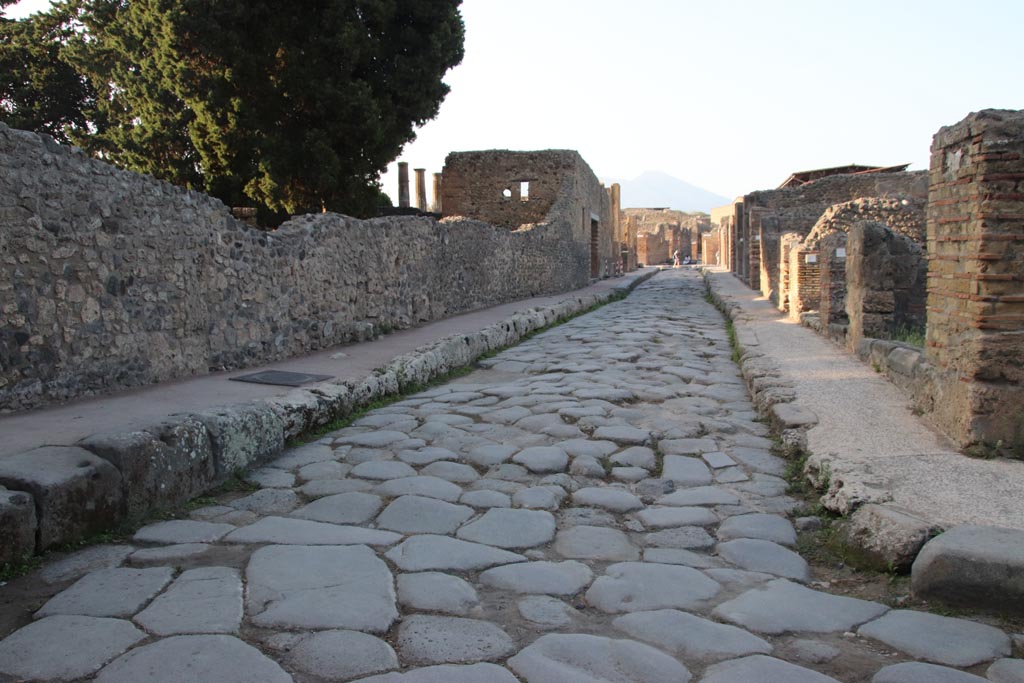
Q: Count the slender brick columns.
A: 3